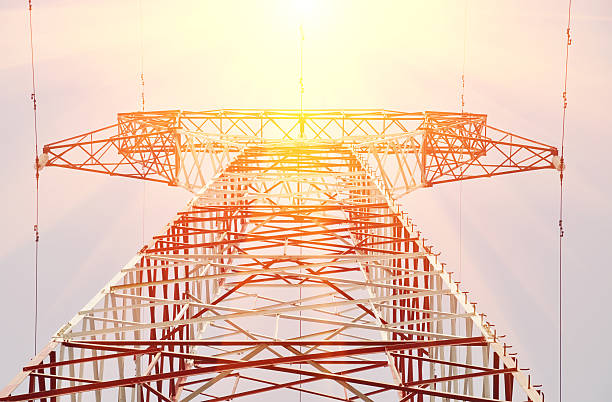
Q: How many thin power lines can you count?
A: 5